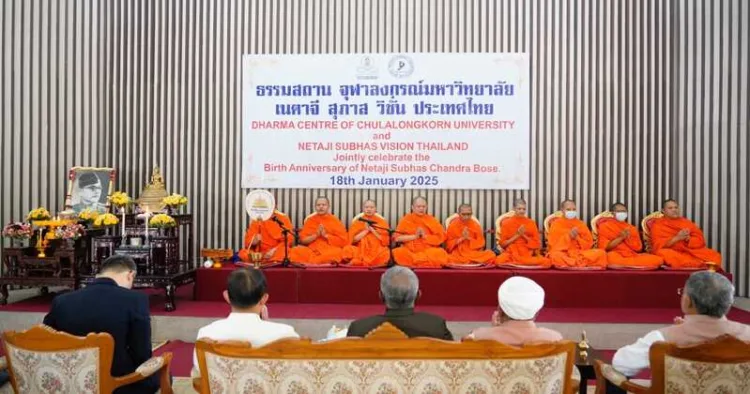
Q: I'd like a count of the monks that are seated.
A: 9